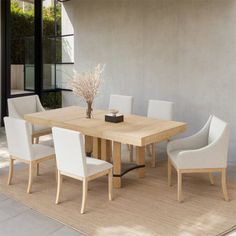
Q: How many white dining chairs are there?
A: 6